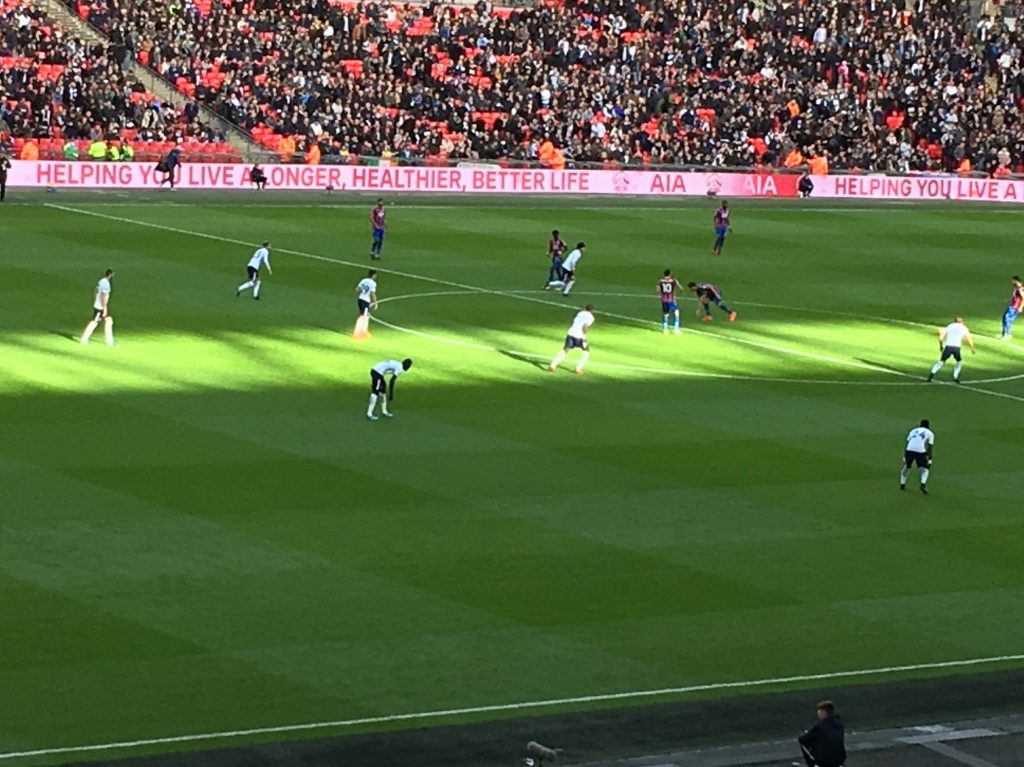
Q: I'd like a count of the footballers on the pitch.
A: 14